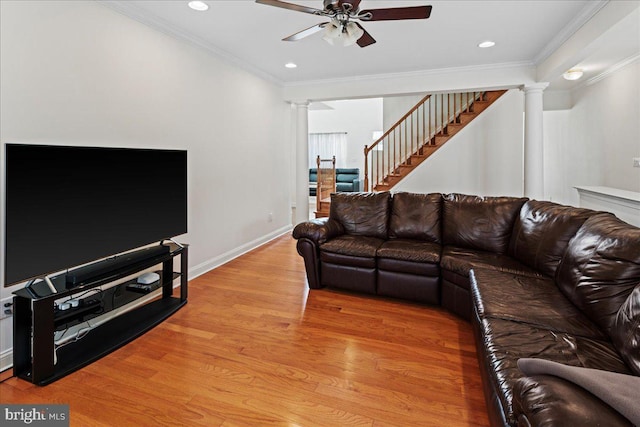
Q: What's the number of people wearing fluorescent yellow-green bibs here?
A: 0